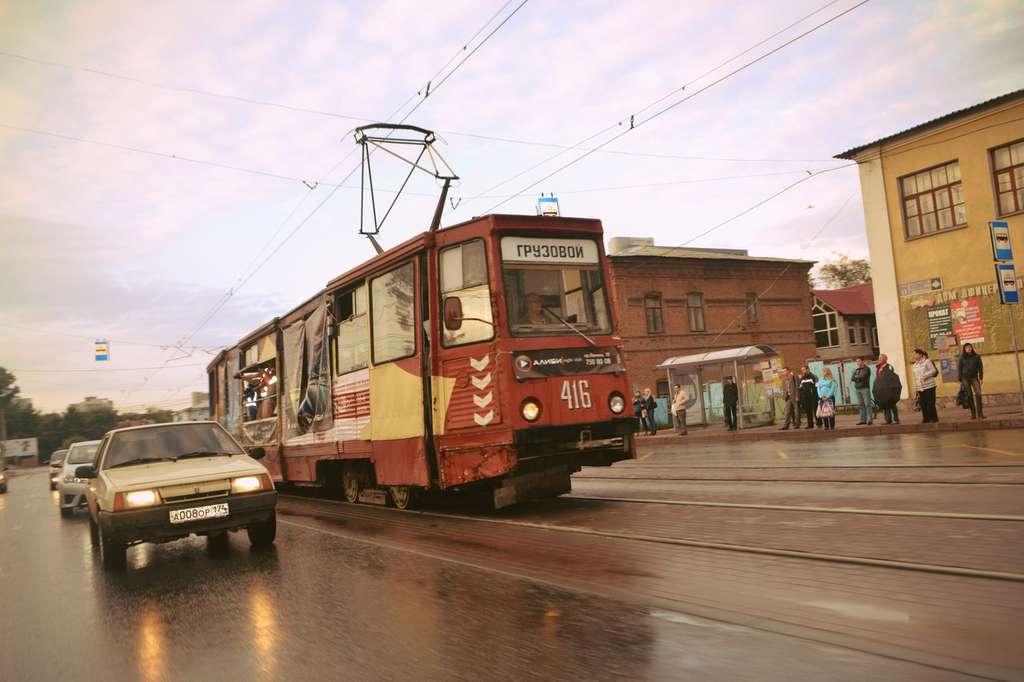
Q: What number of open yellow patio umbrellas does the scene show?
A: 0